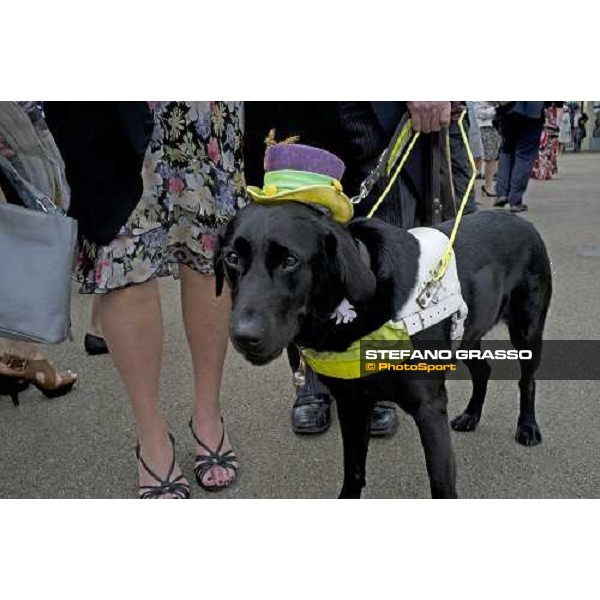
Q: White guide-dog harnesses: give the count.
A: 1